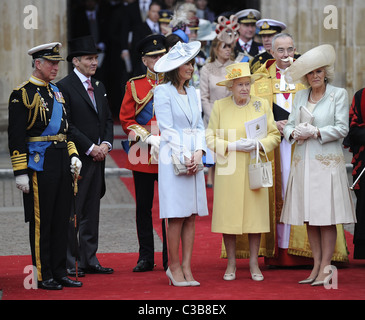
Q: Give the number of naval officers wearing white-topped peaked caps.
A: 3